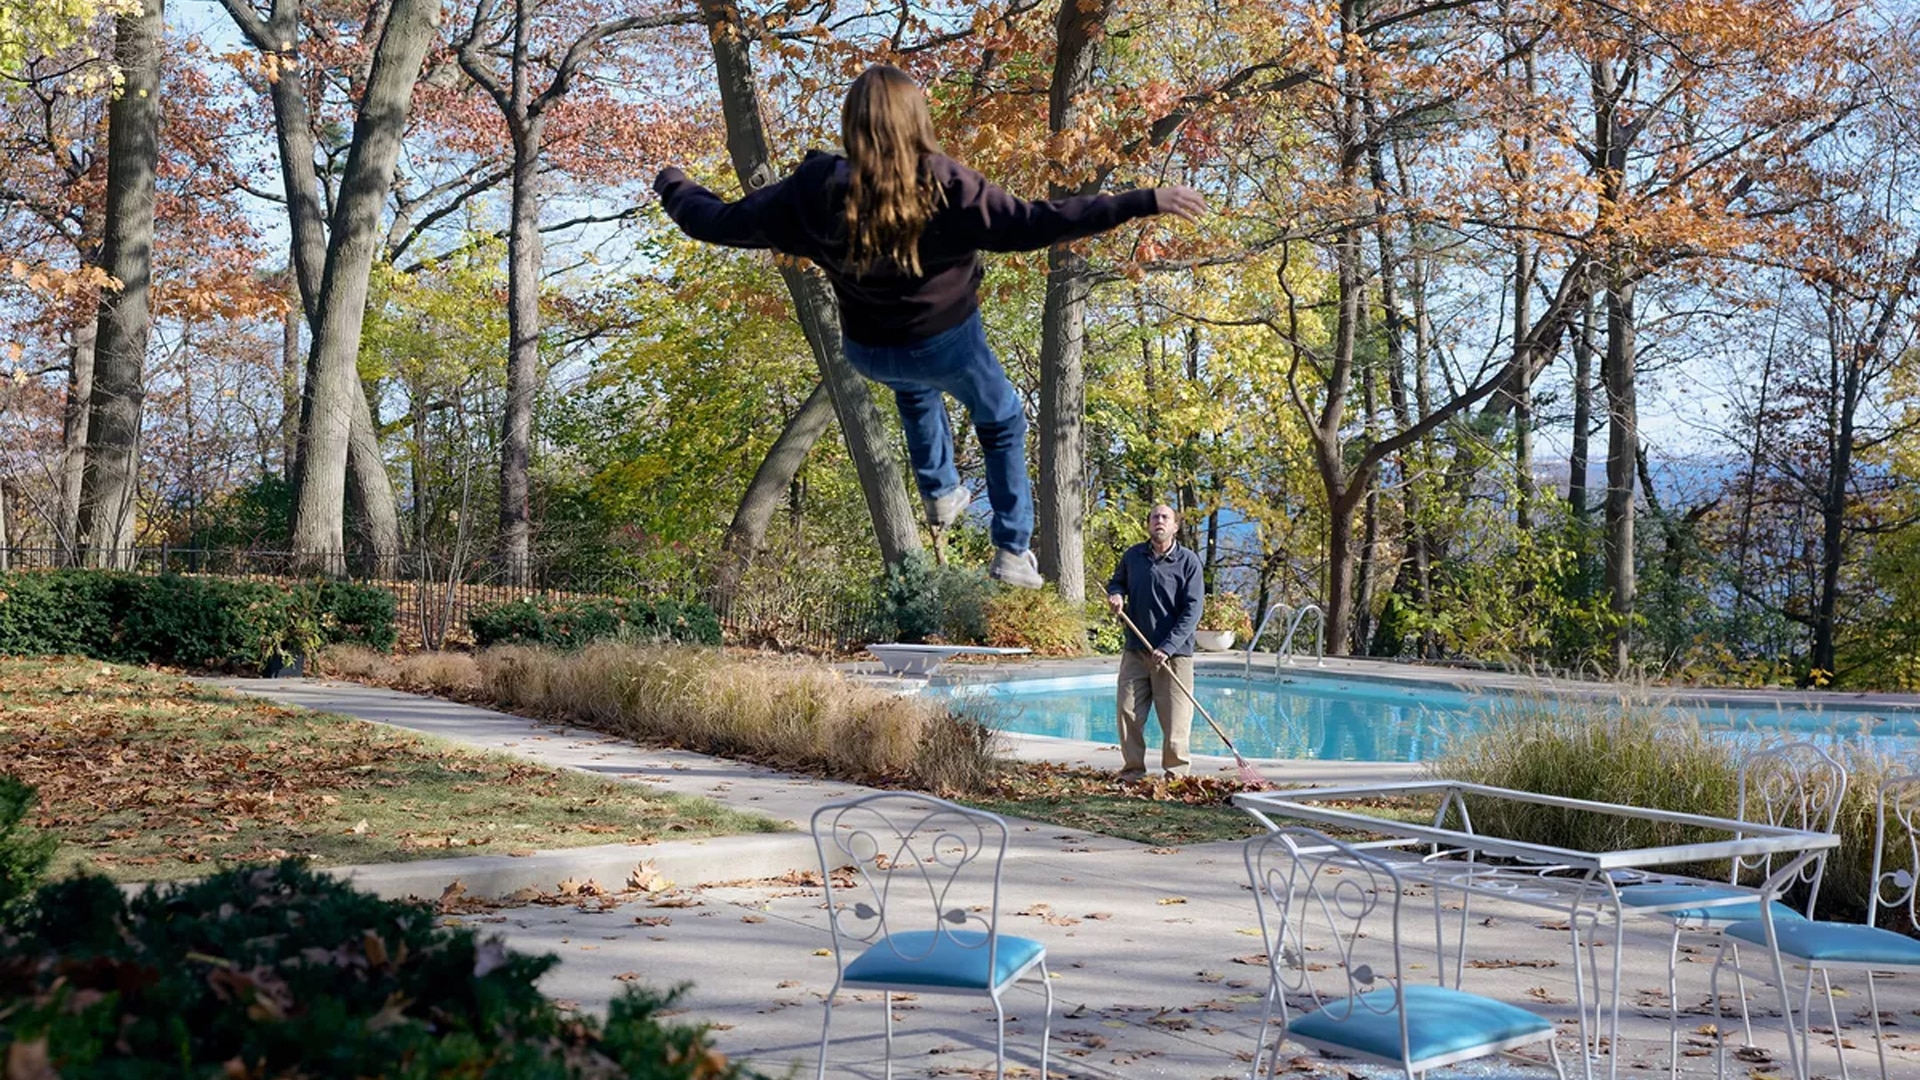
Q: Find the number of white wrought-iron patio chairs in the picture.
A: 4